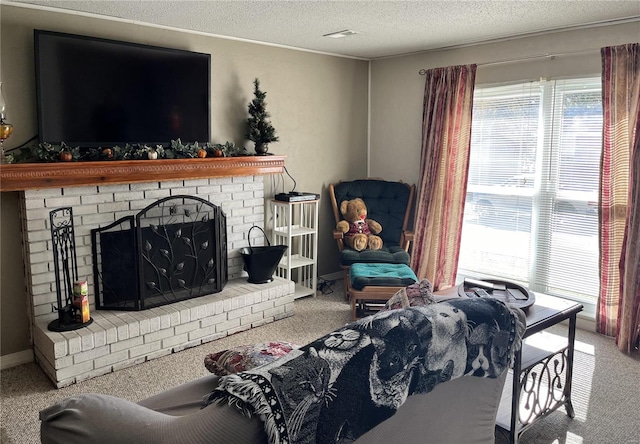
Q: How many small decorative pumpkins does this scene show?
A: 5